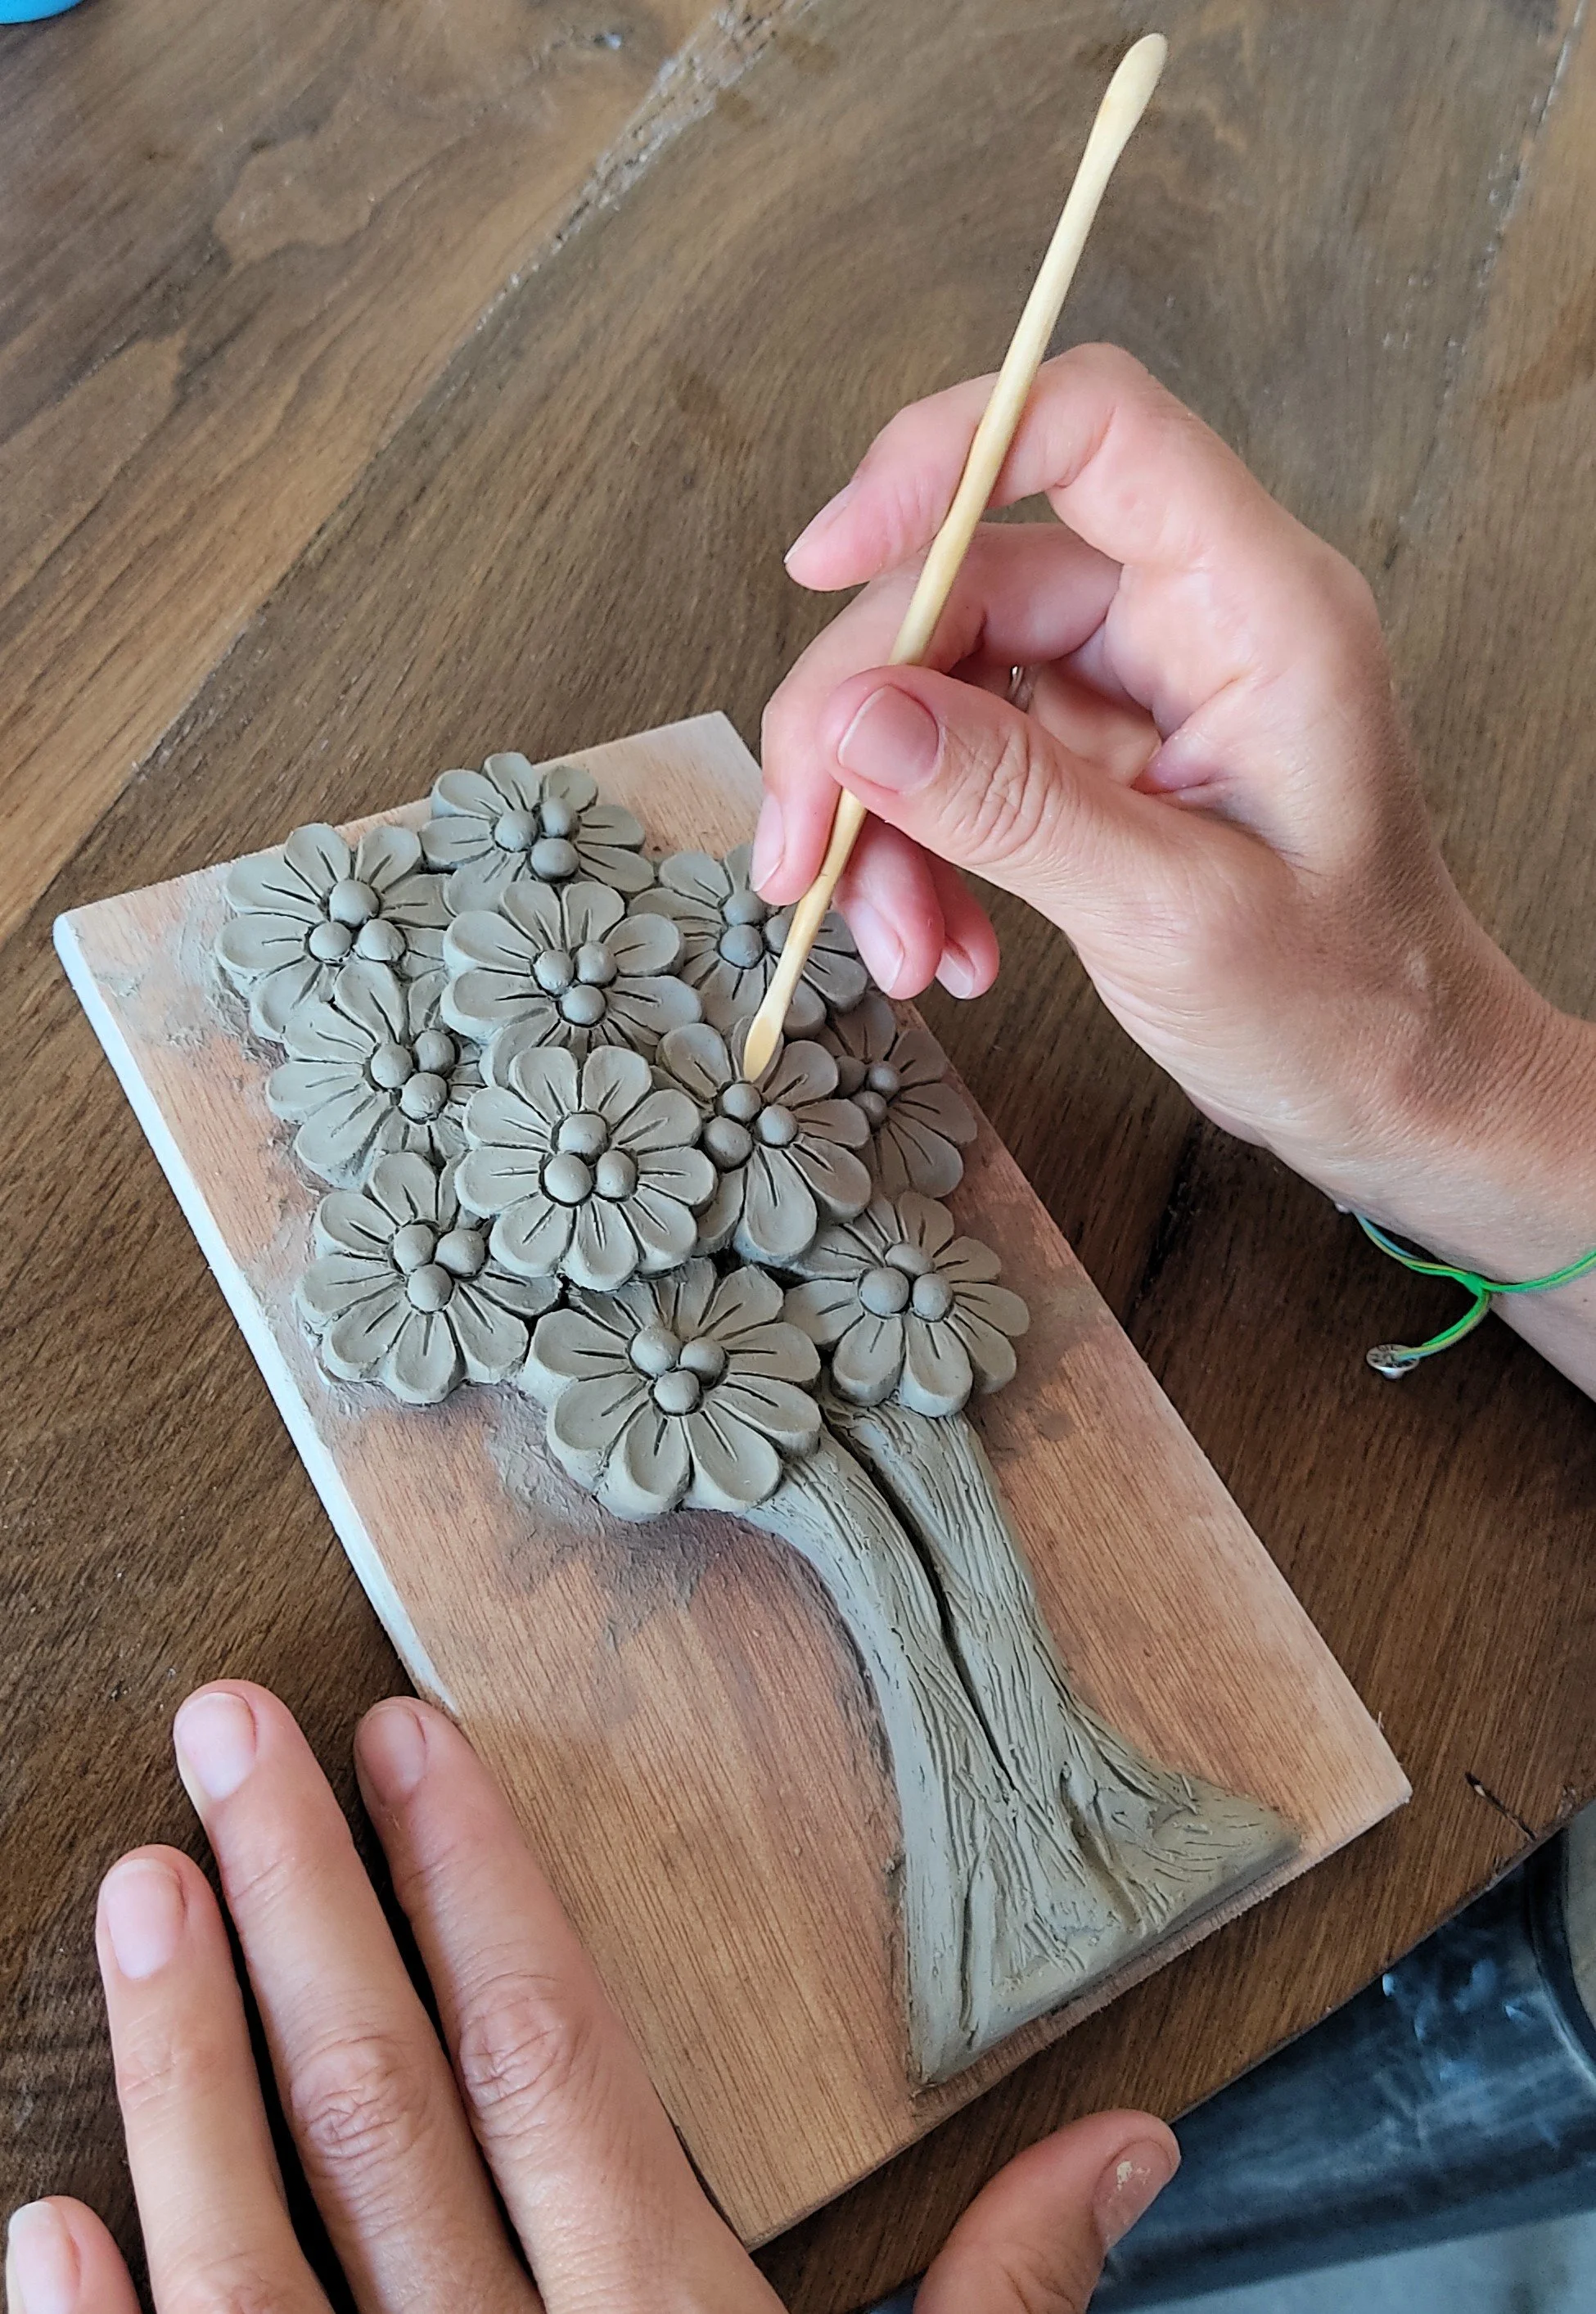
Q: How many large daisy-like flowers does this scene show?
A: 11